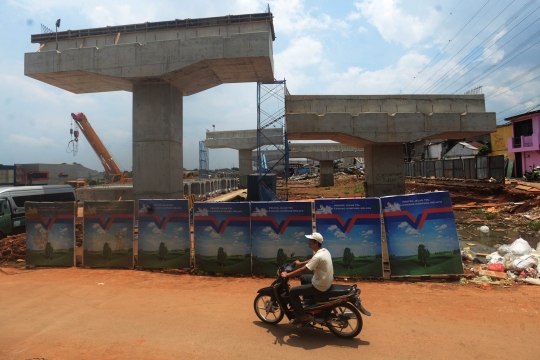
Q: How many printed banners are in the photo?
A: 7